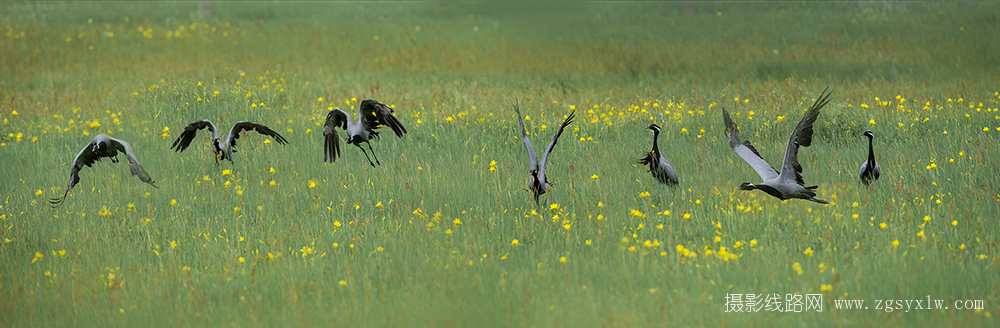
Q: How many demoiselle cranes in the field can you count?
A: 7